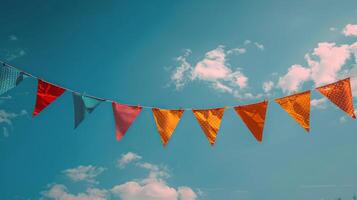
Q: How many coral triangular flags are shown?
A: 1